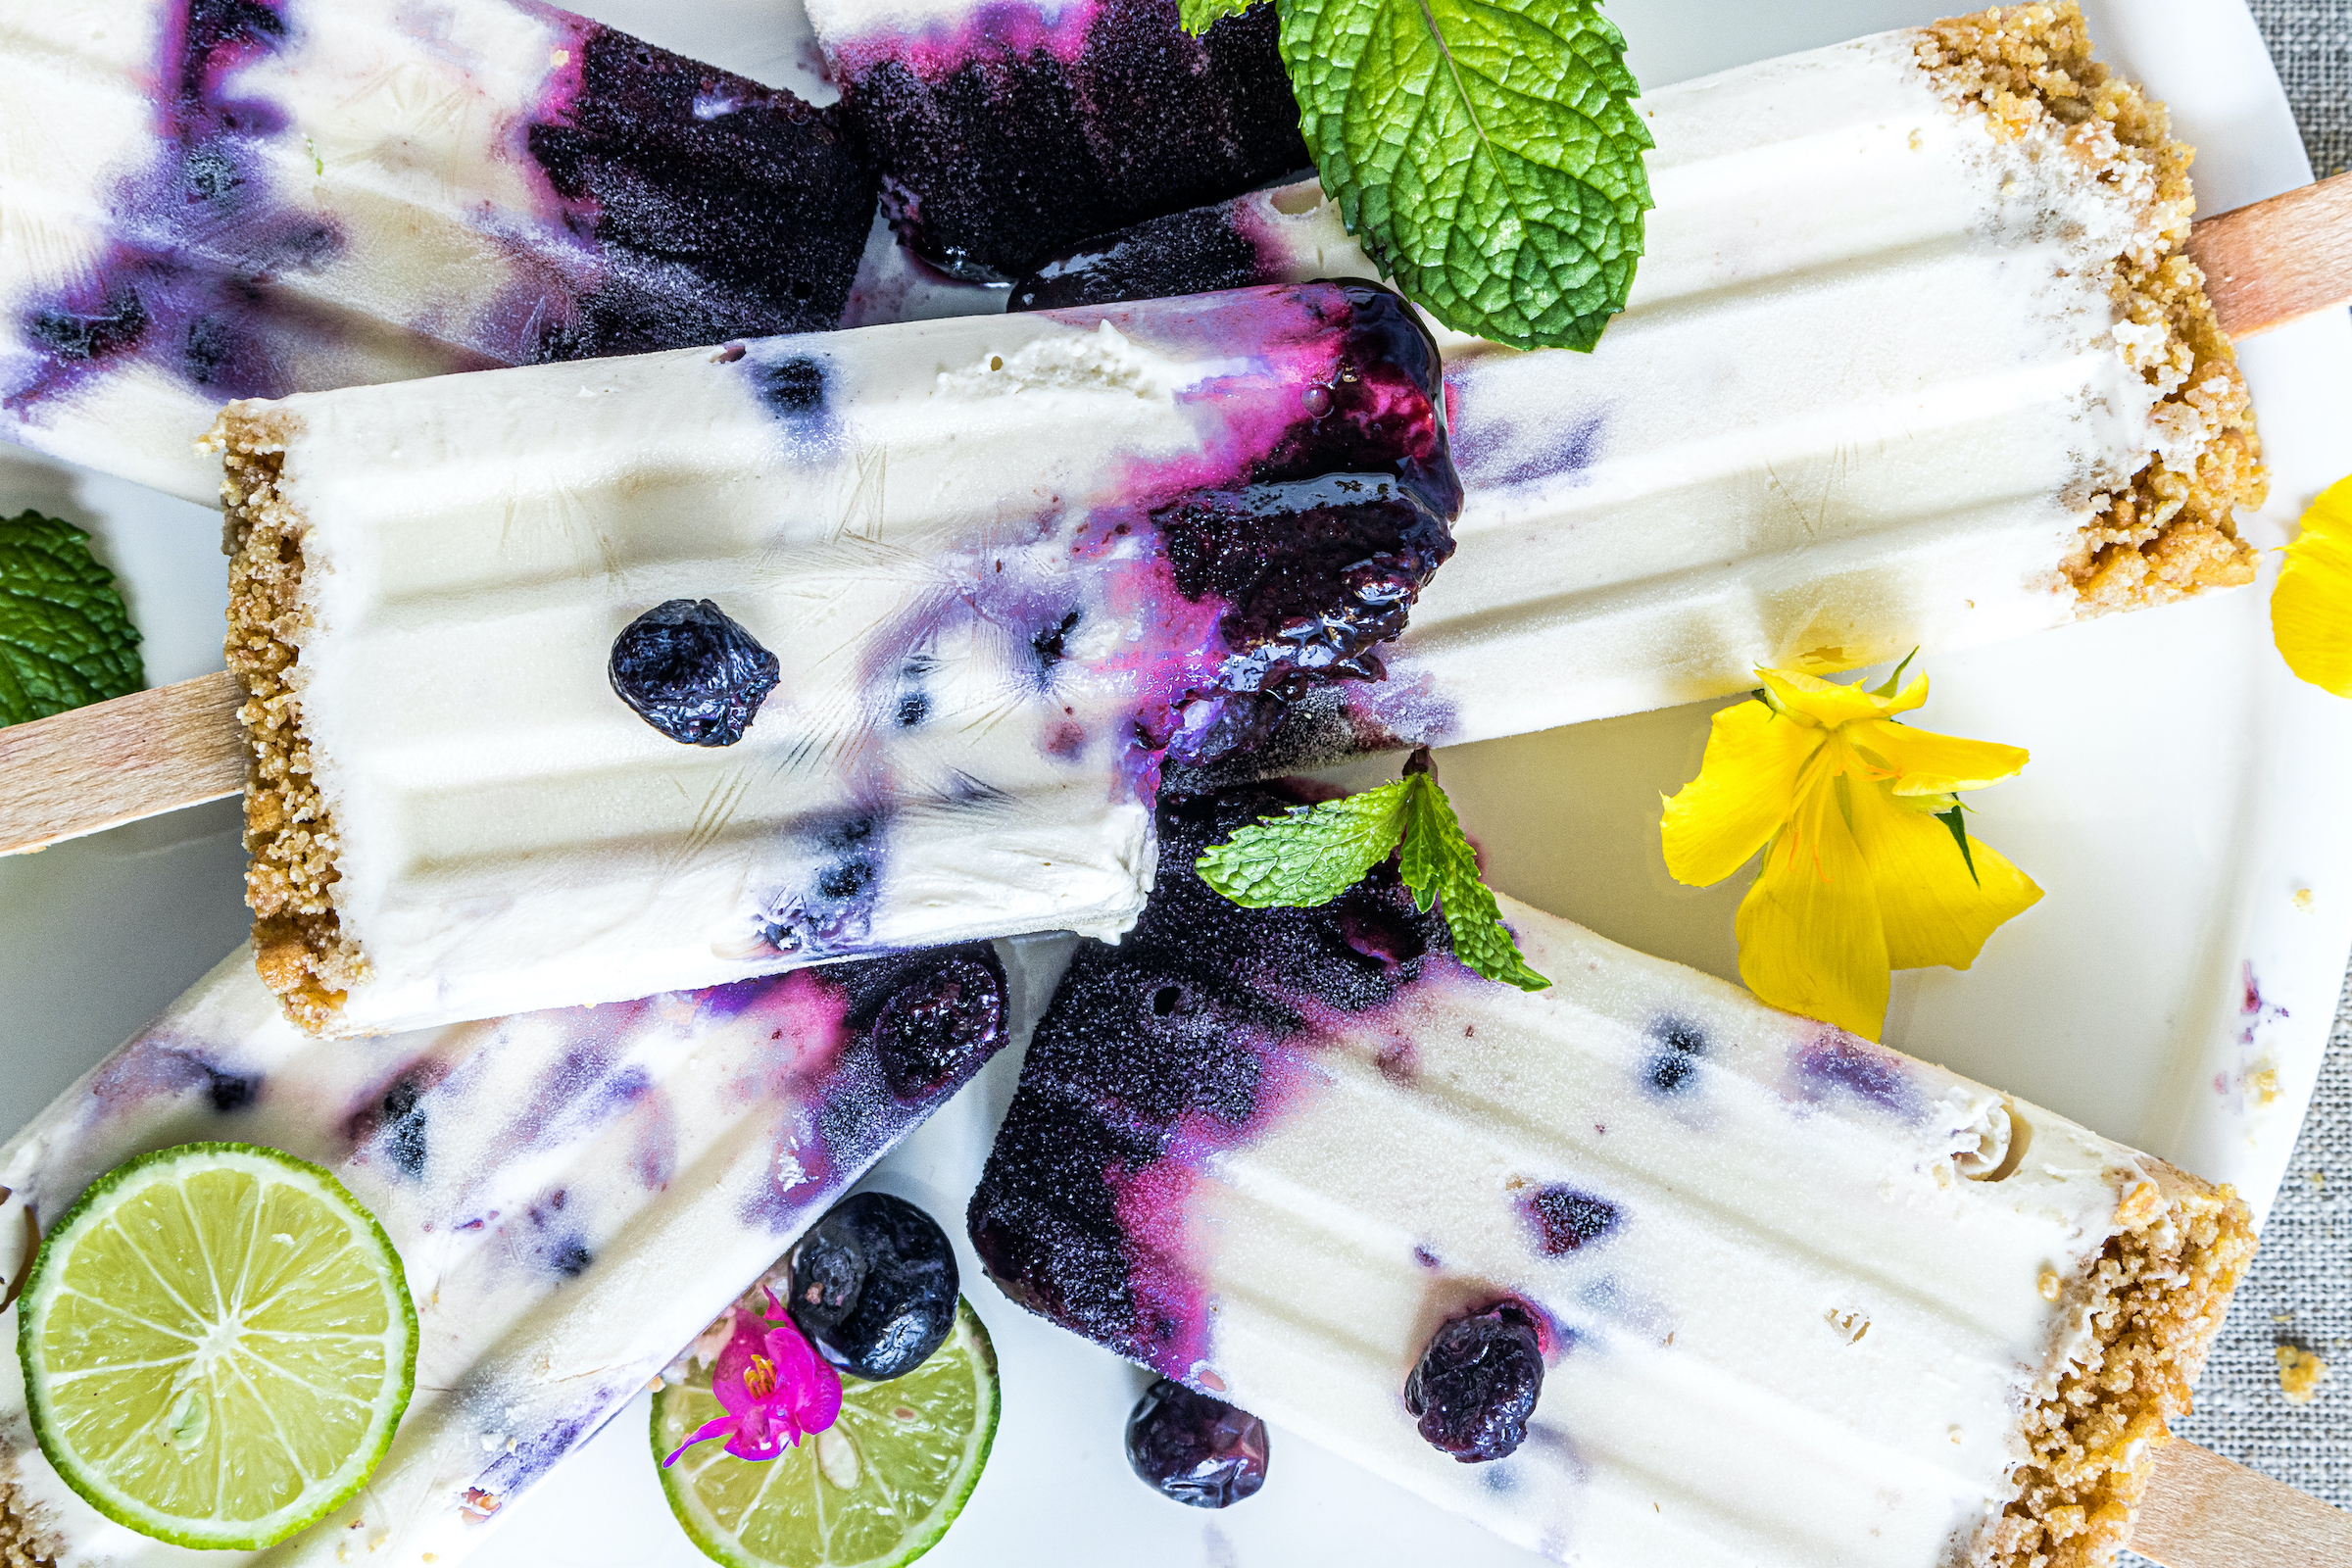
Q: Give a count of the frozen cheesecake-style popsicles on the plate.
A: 6